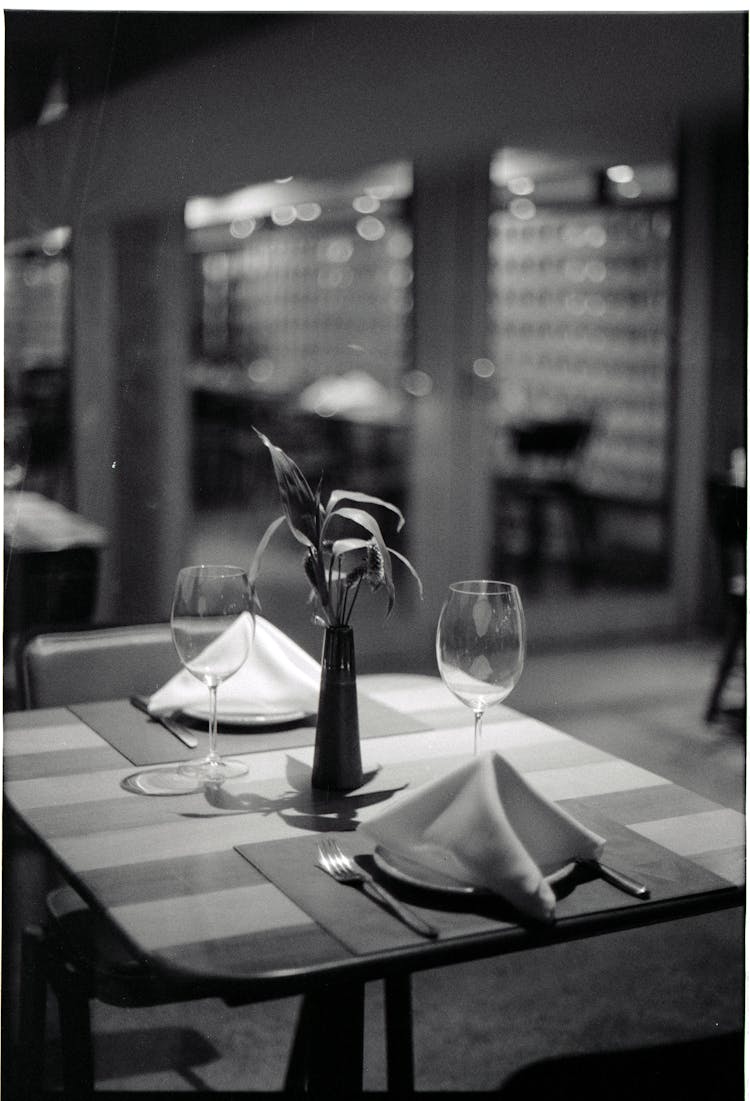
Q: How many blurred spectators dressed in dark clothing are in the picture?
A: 0